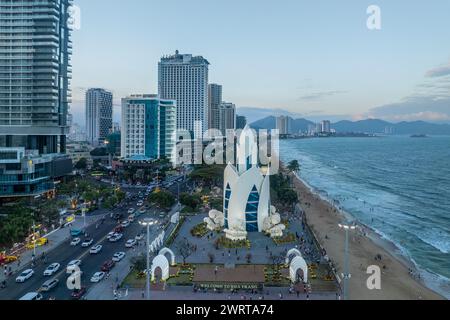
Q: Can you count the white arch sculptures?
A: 4